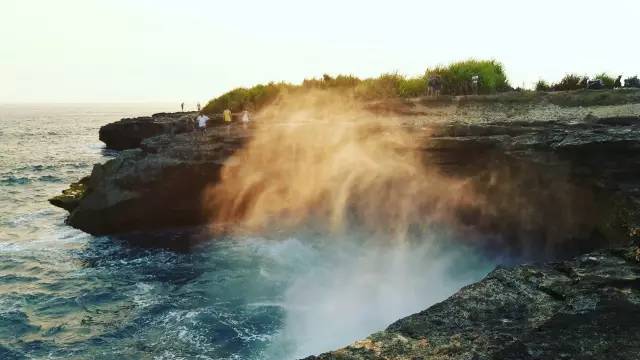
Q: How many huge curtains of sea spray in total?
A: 1